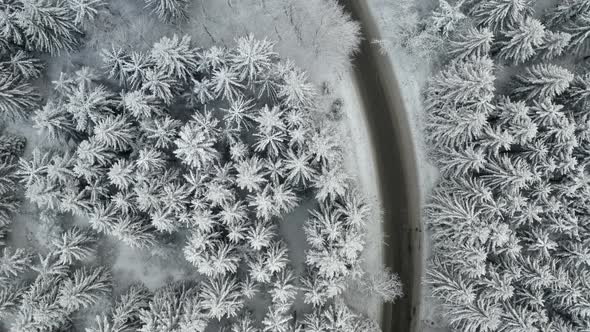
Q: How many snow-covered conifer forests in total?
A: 2